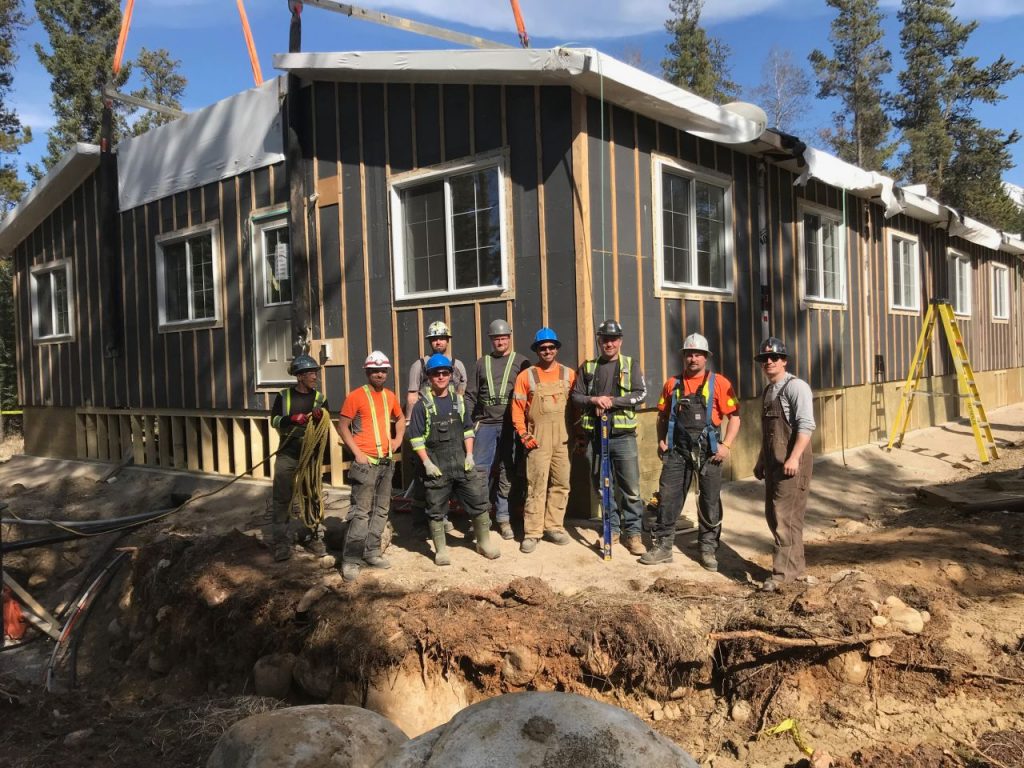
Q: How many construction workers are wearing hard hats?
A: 9